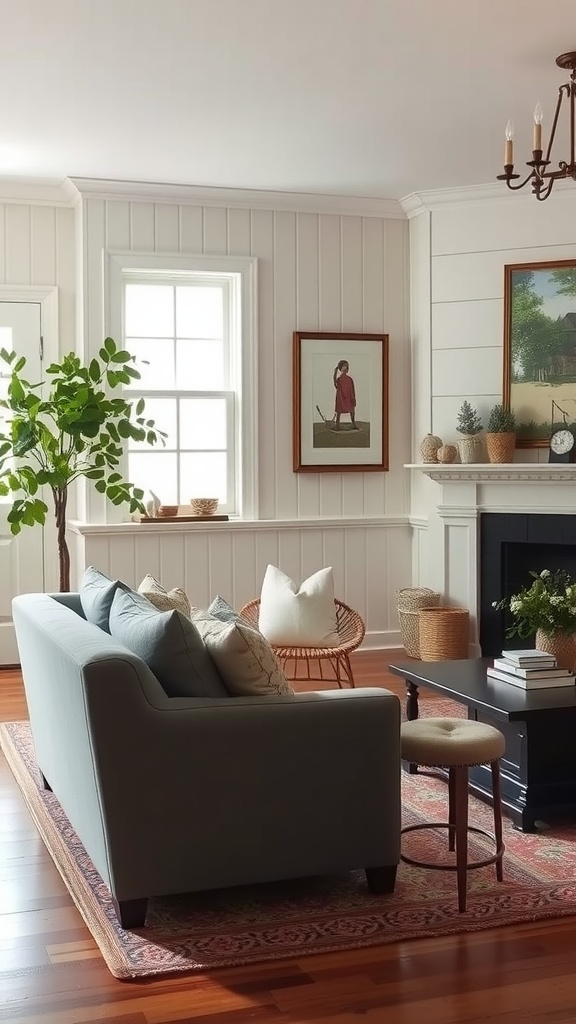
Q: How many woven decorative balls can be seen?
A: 2